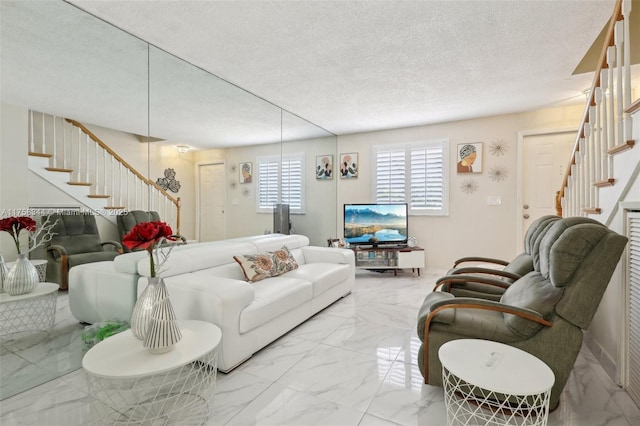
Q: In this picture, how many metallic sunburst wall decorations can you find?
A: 3